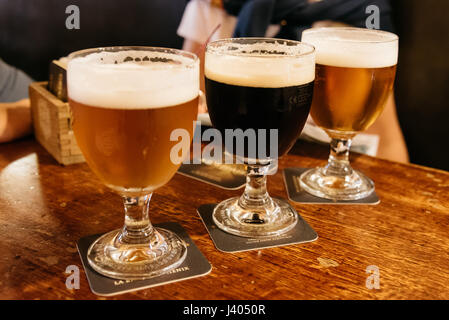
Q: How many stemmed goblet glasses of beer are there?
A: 3